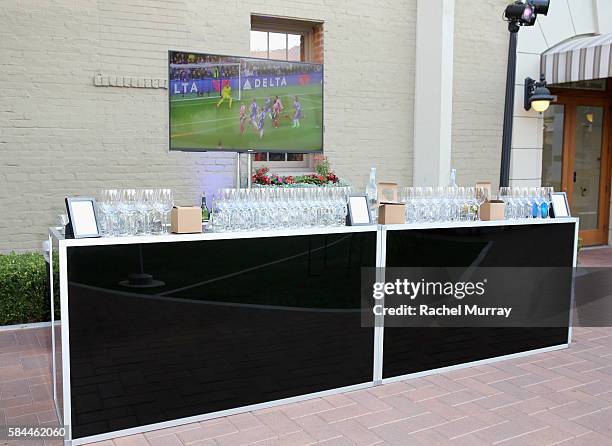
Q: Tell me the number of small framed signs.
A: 3